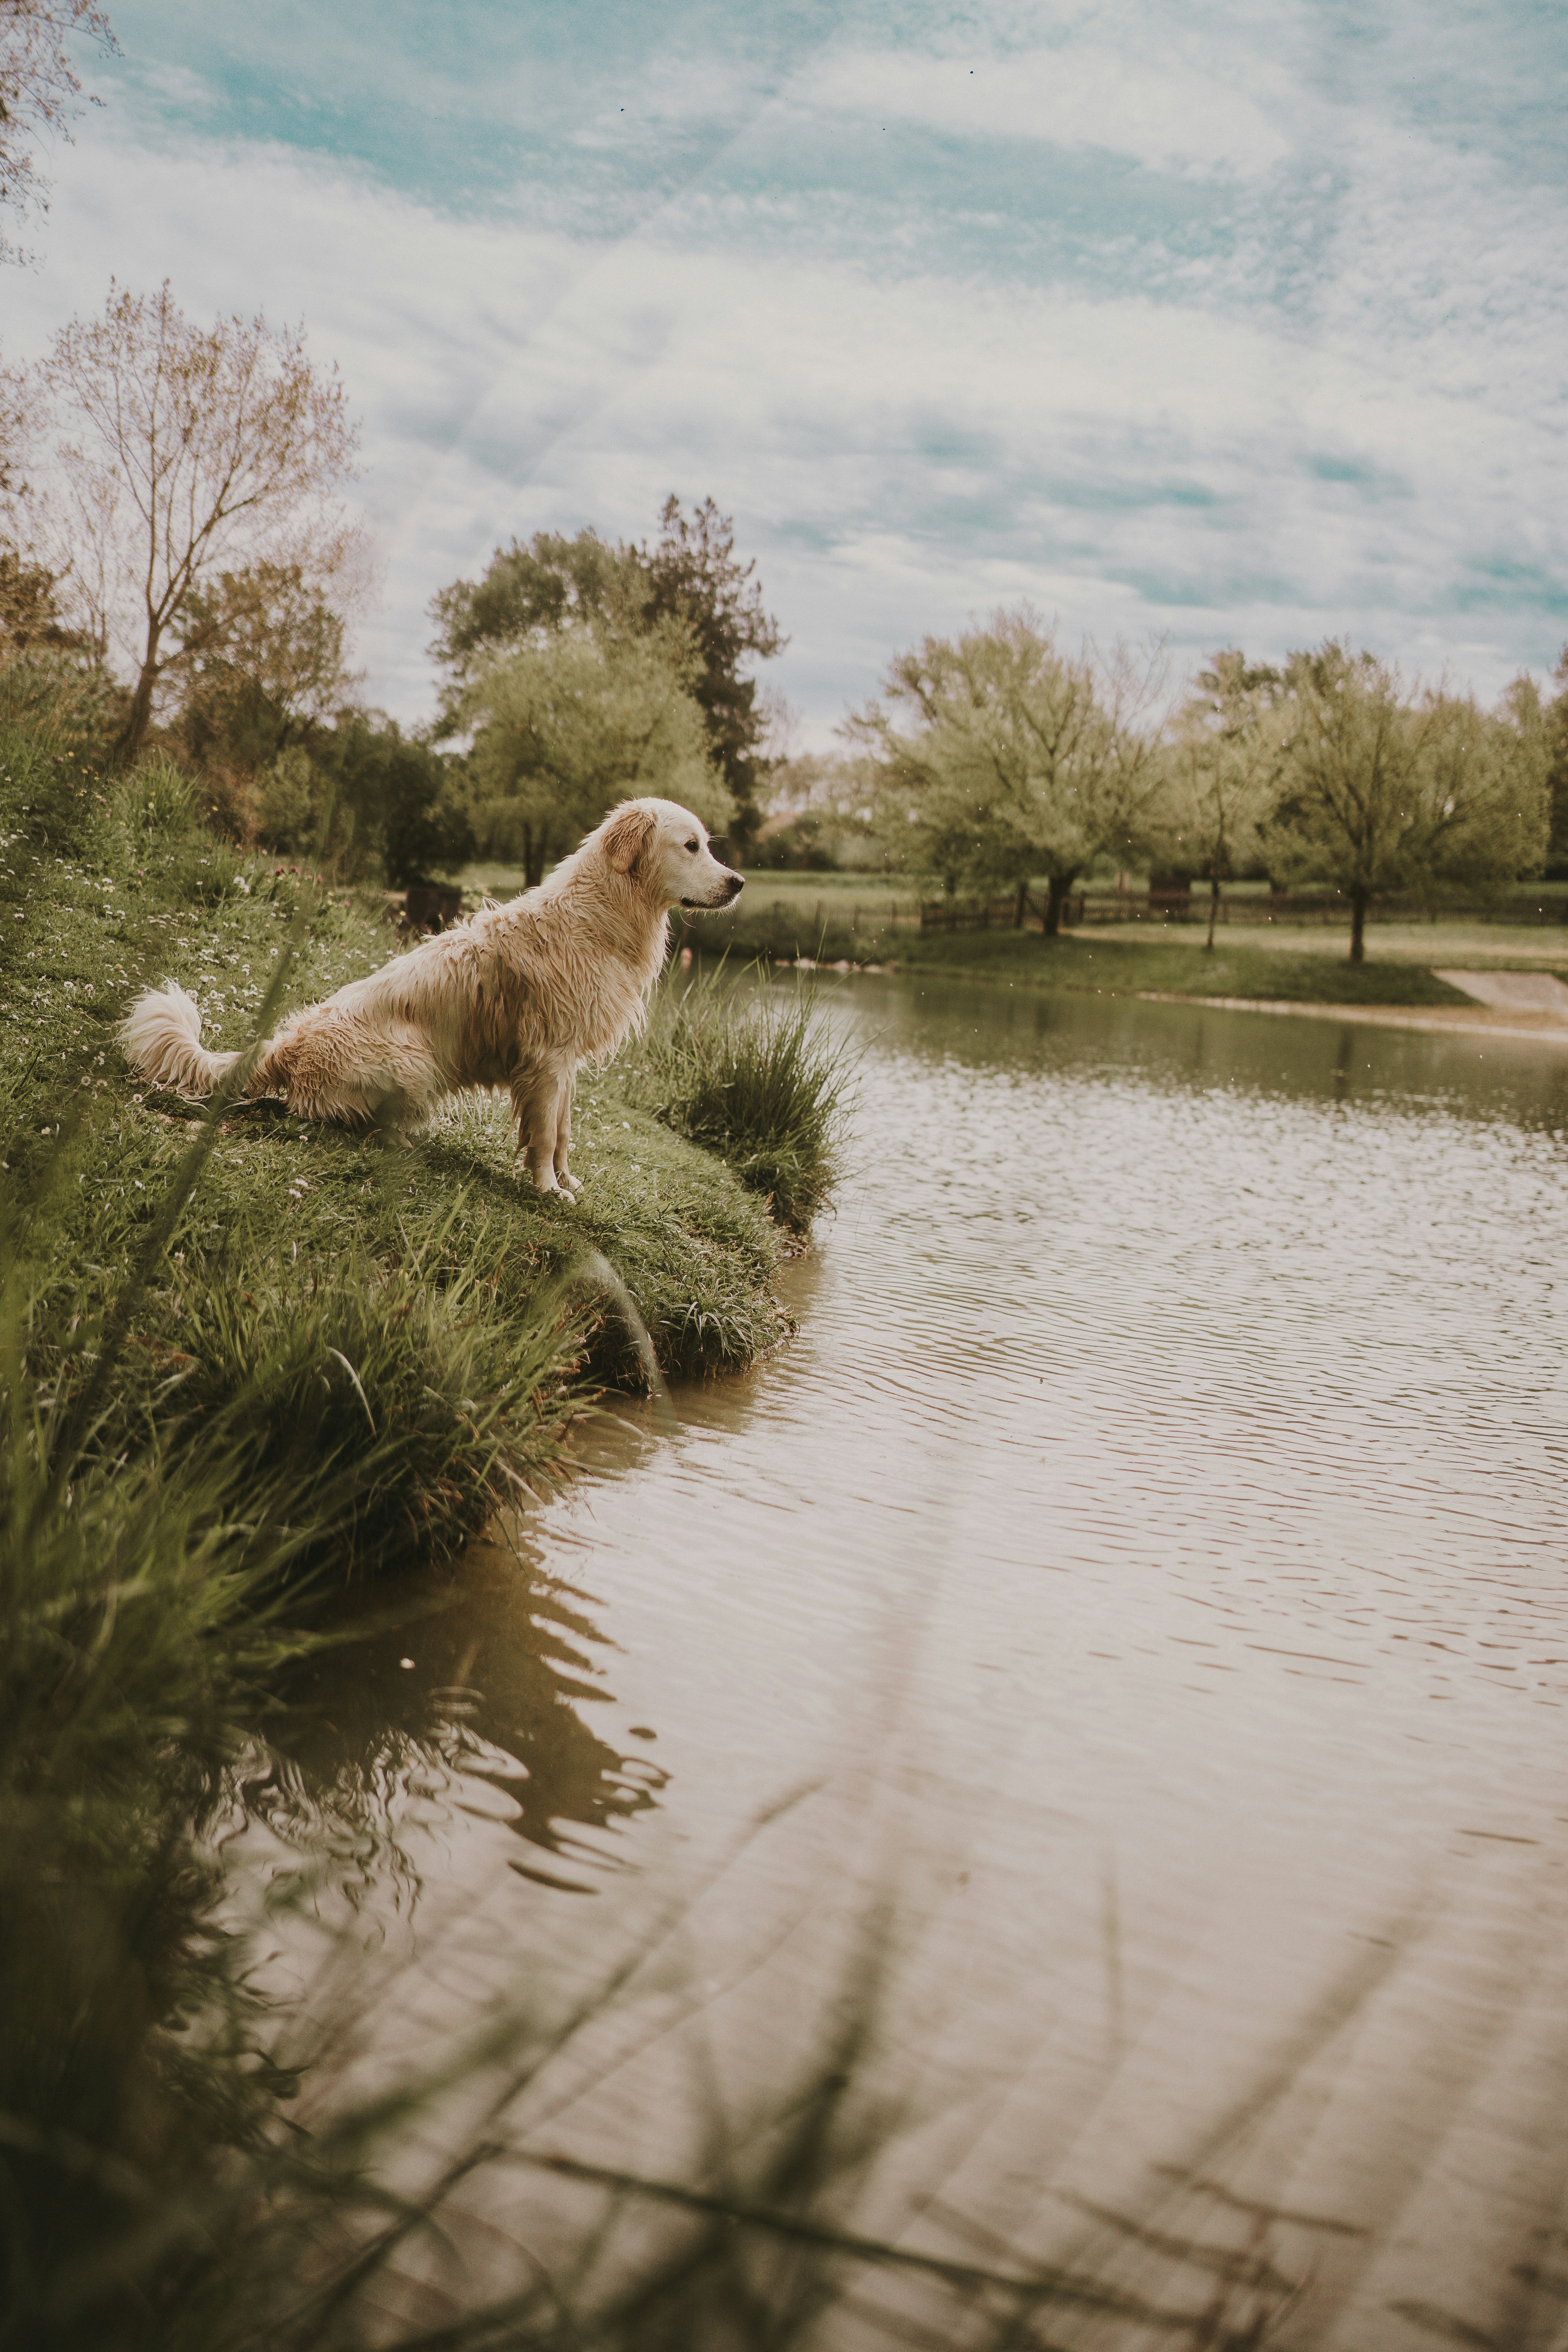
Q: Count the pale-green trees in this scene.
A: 4